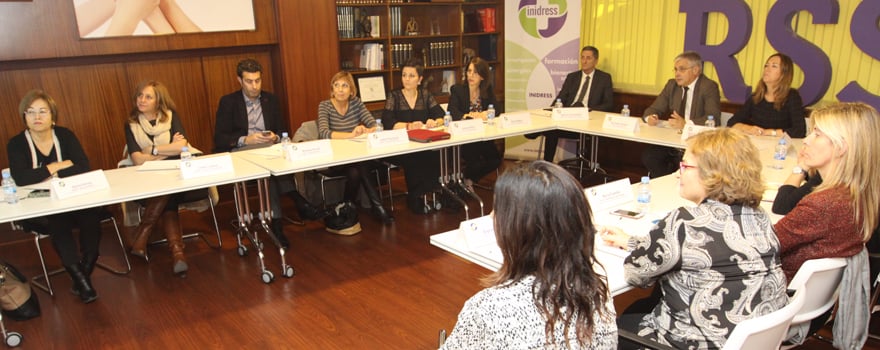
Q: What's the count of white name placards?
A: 11